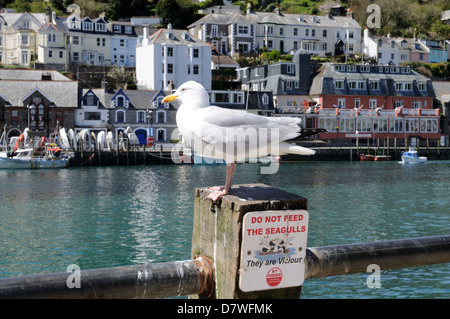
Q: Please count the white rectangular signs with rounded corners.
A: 1